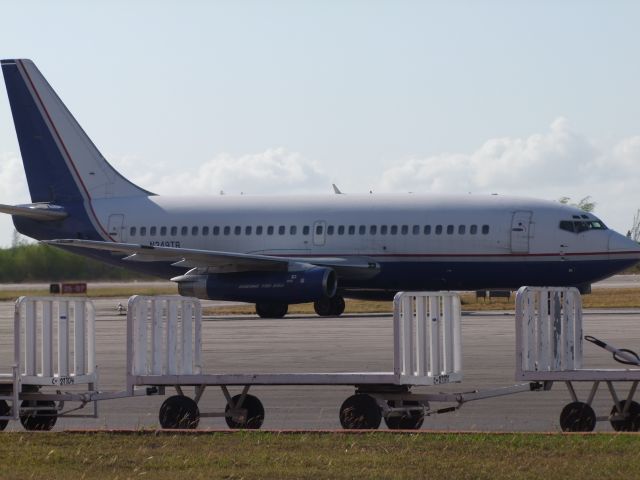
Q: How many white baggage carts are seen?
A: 3